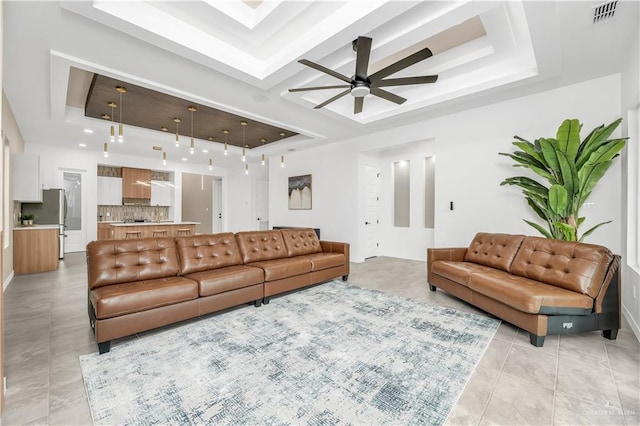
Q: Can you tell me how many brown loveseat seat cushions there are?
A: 2